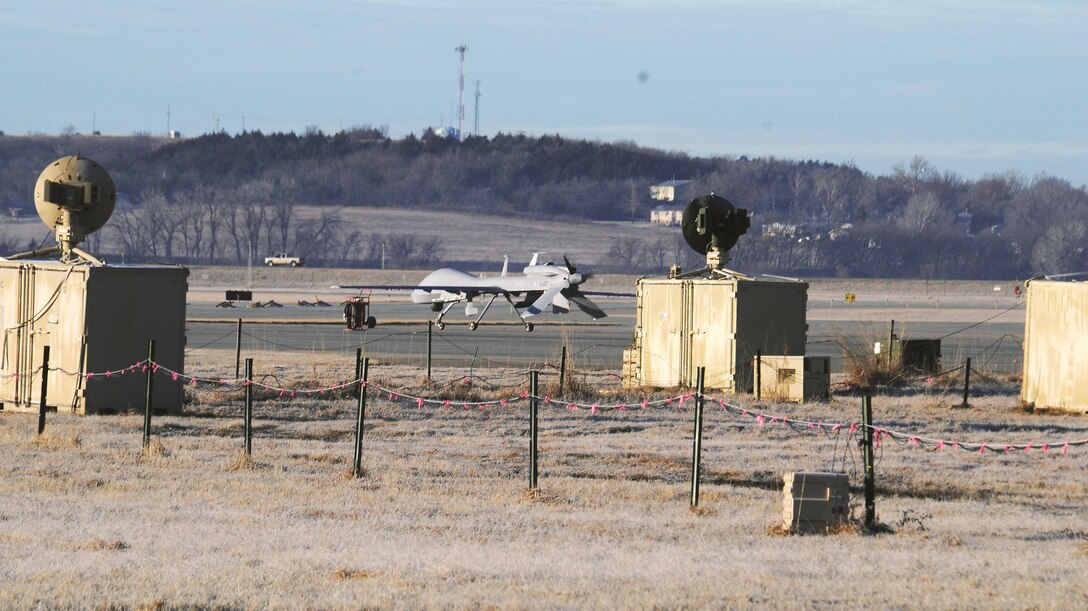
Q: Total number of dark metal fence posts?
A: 14